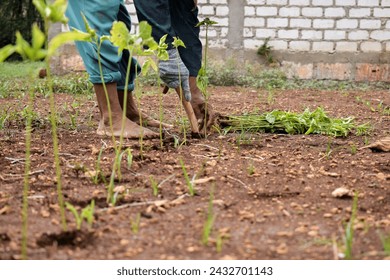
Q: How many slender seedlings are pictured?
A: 8